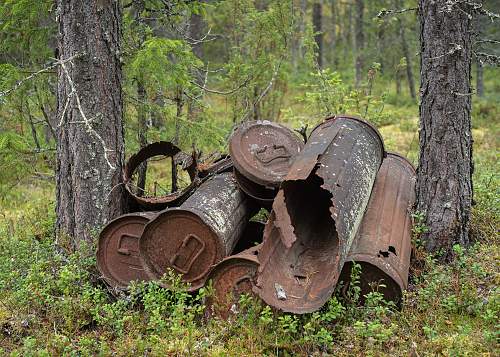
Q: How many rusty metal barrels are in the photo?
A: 7